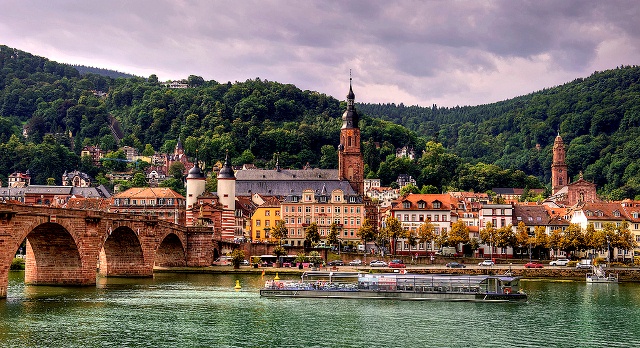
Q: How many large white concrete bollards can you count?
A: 0